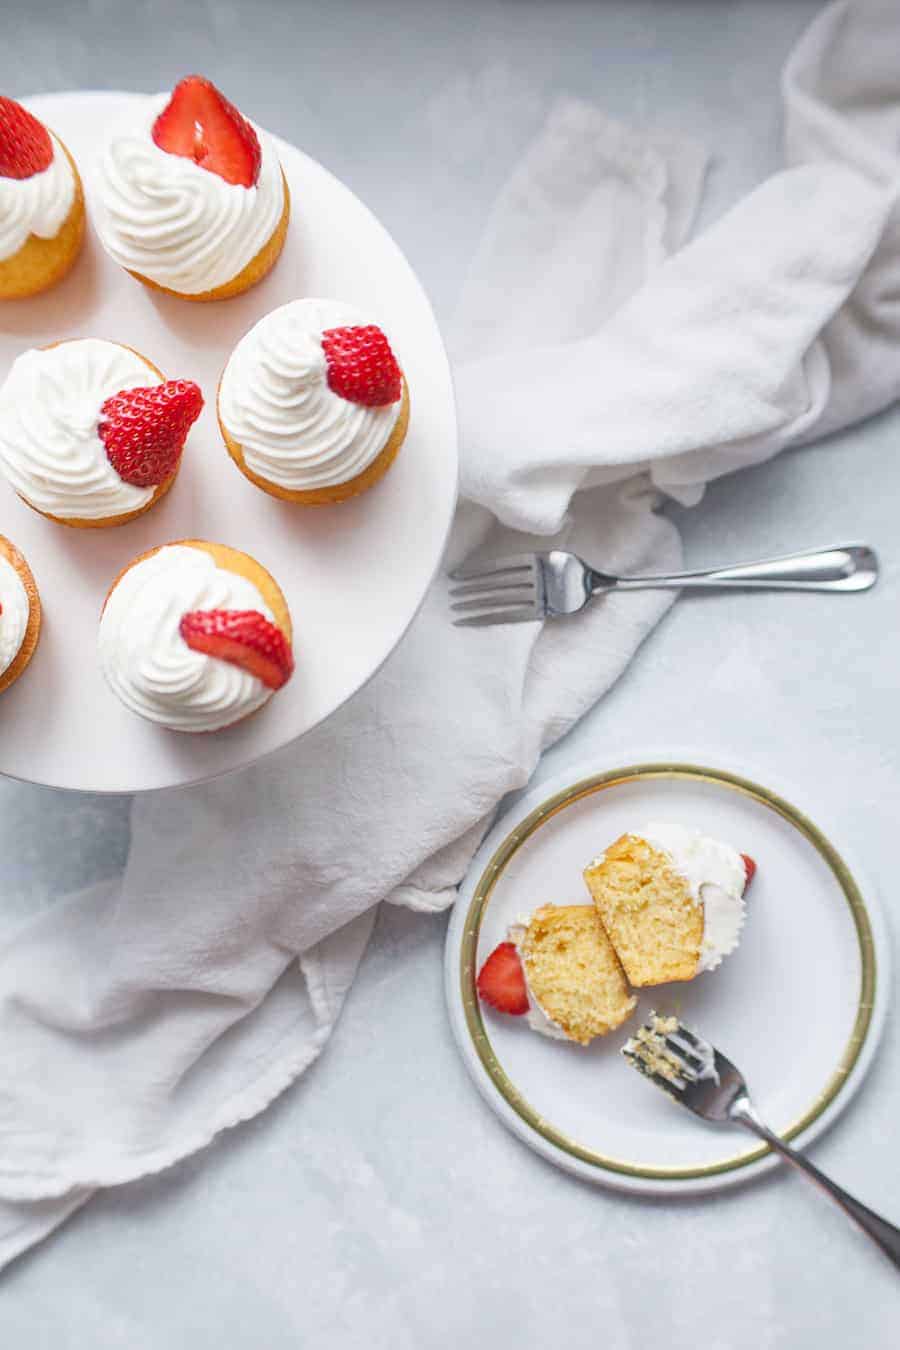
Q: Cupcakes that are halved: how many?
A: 1